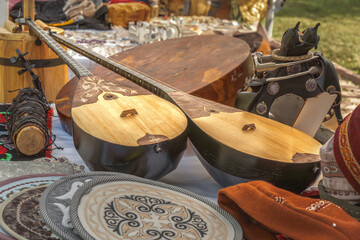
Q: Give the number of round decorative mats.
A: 4